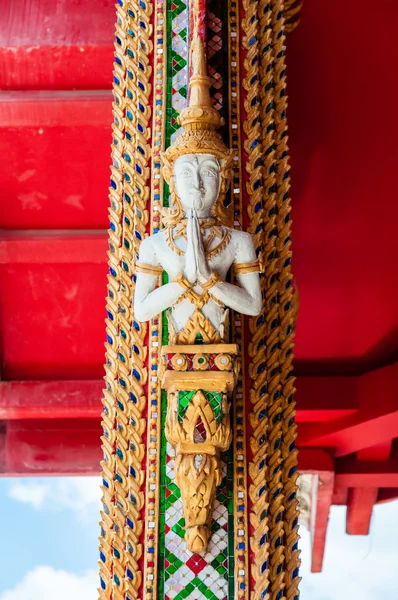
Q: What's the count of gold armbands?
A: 2